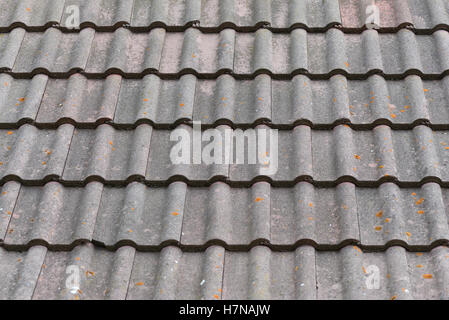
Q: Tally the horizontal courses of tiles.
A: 6